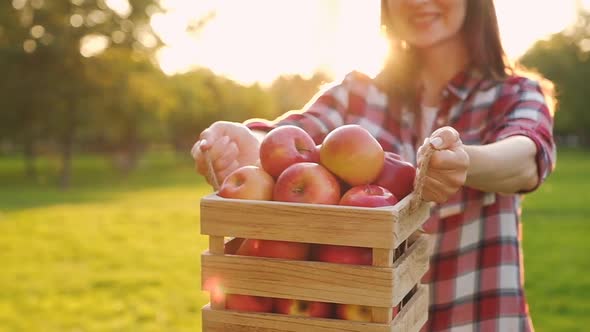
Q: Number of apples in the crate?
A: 11